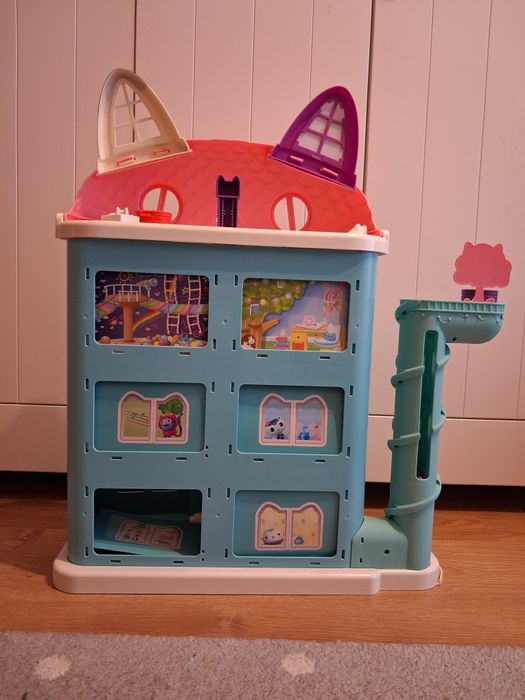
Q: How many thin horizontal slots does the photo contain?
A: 12